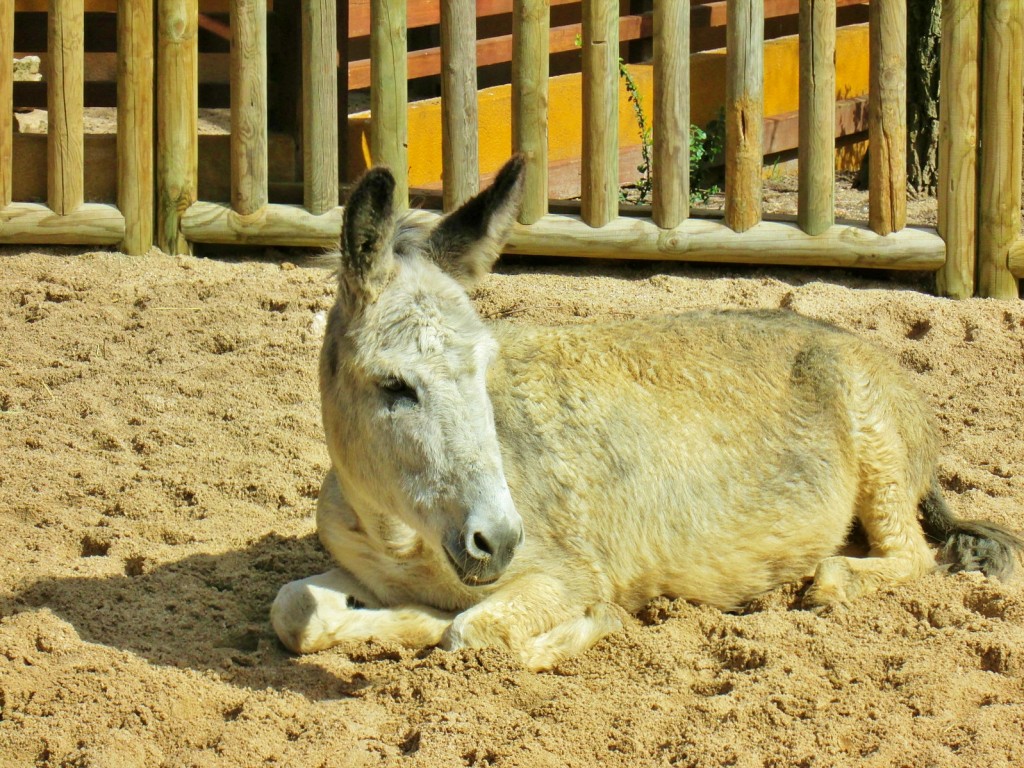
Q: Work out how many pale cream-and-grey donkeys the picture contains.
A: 1